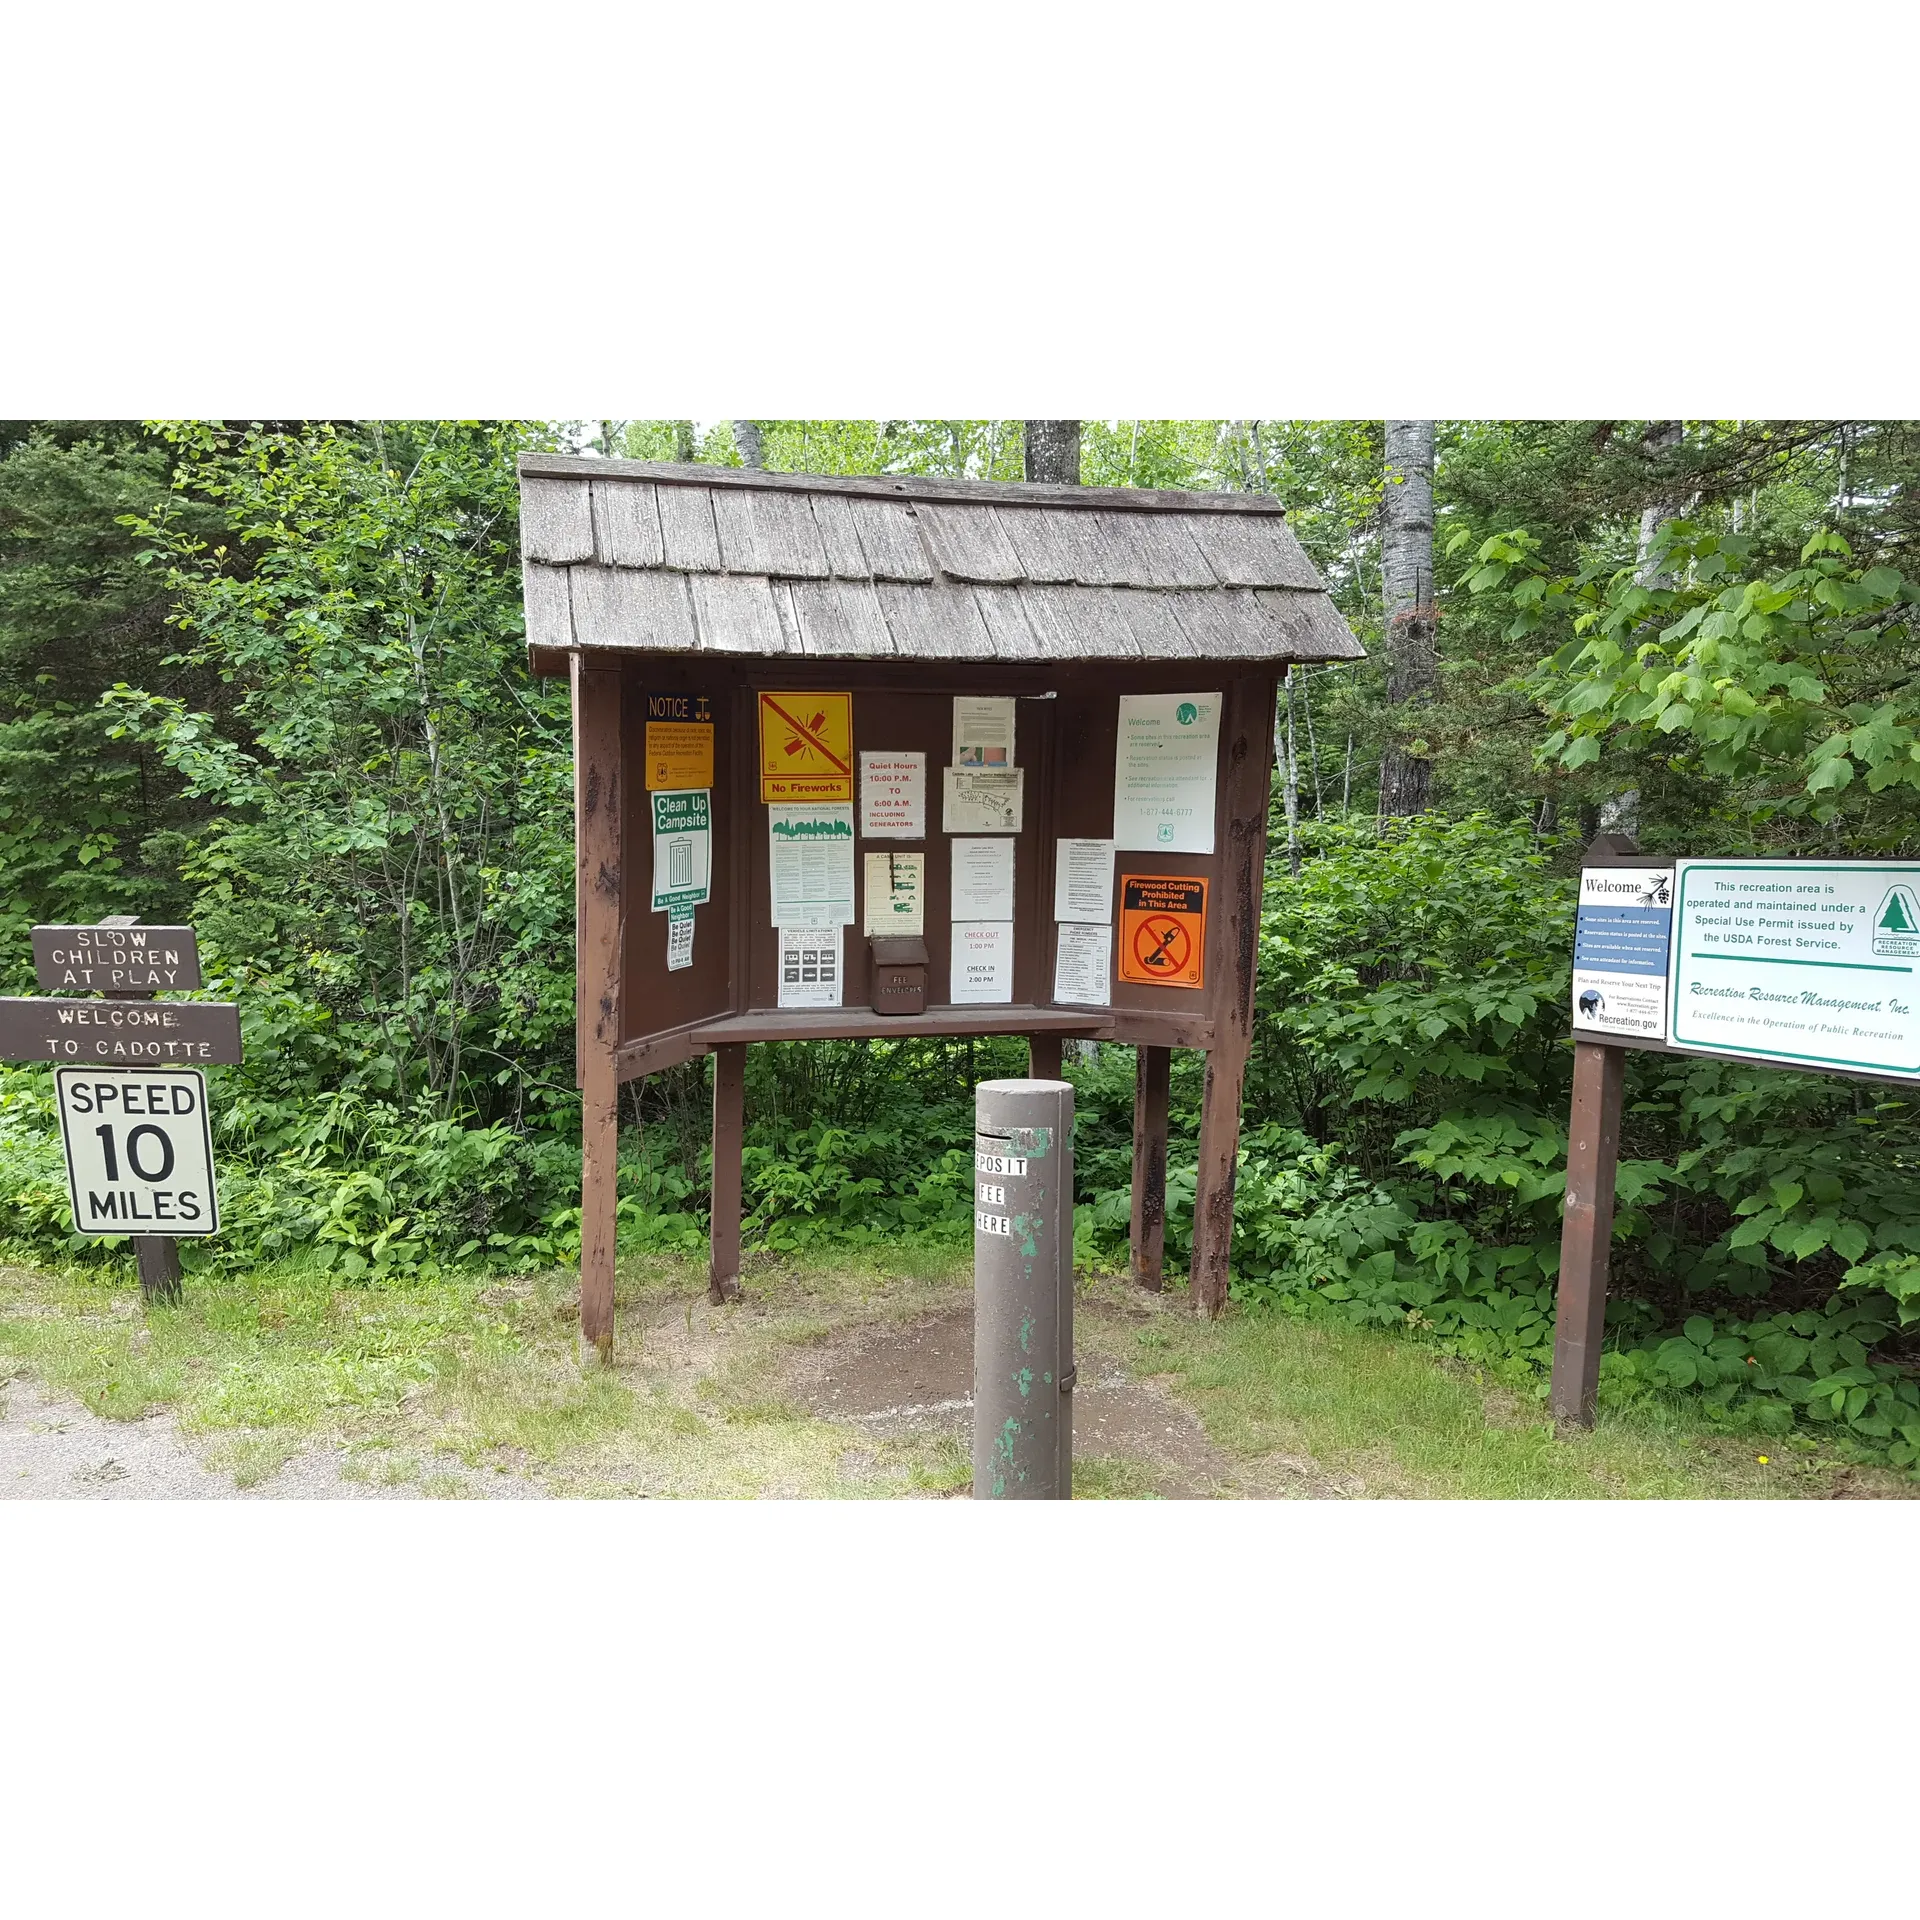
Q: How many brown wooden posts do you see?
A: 7